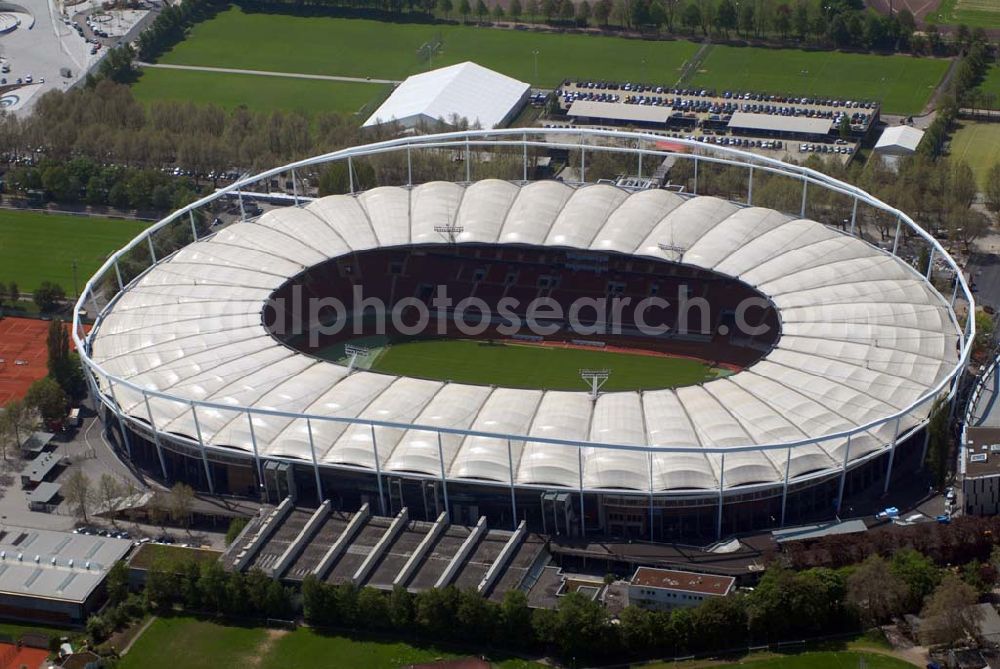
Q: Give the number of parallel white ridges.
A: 7